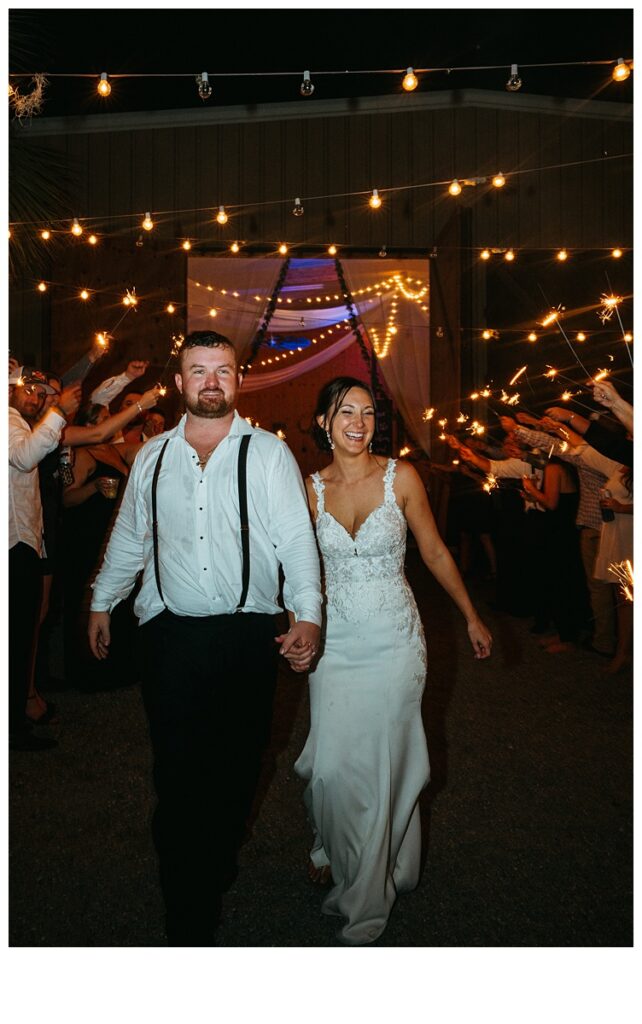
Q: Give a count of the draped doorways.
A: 1